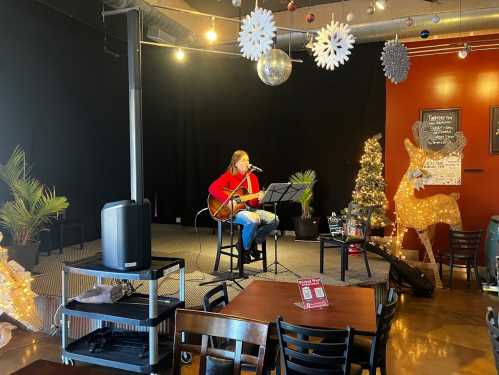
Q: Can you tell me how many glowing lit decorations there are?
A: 3